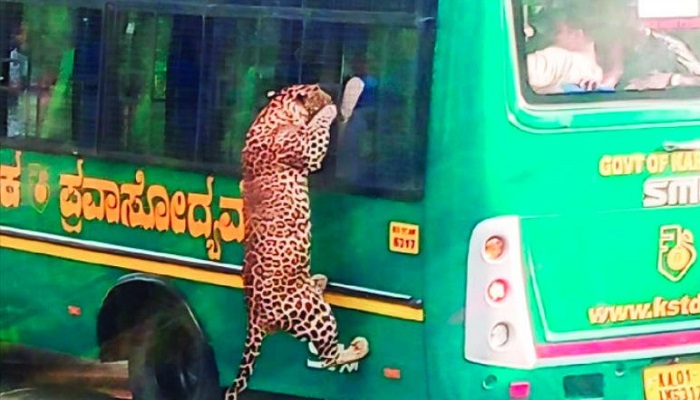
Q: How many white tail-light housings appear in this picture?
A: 1